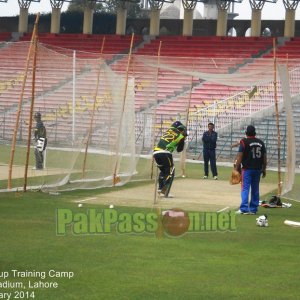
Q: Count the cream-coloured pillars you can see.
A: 9